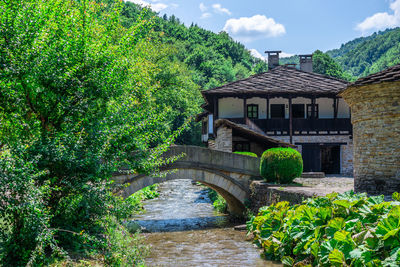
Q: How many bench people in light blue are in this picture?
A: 0